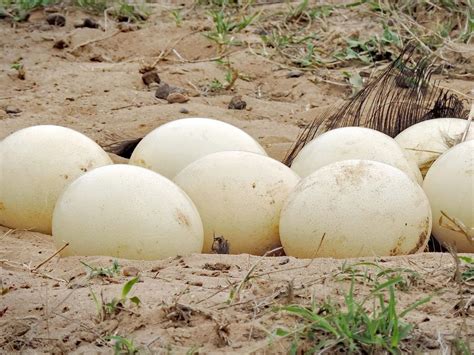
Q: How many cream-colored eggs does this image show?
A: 8